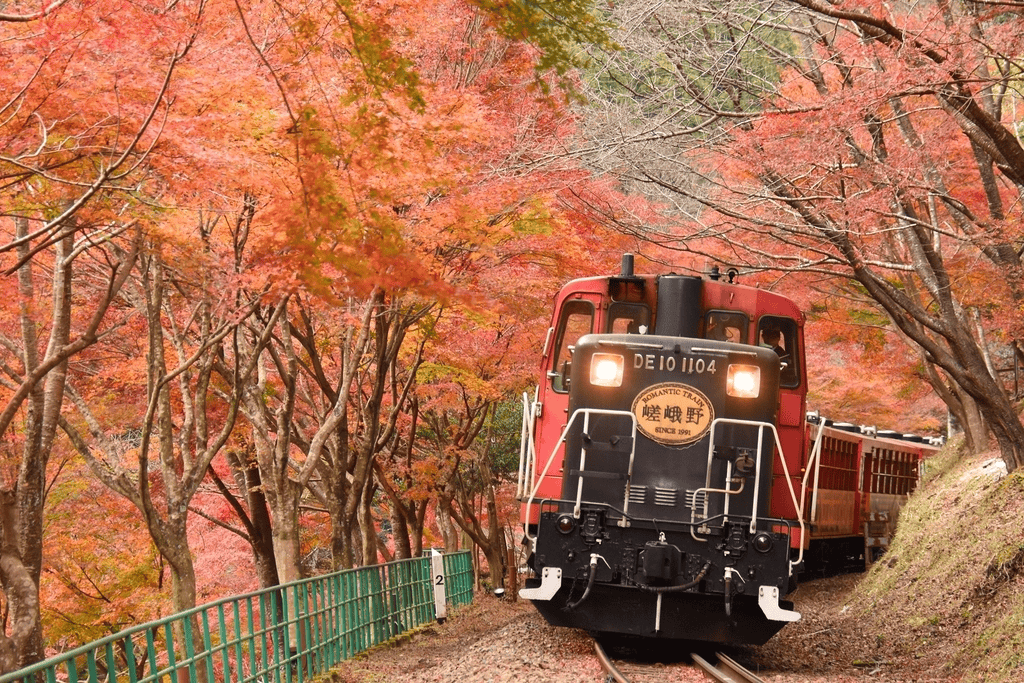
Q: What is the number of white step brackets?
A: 2